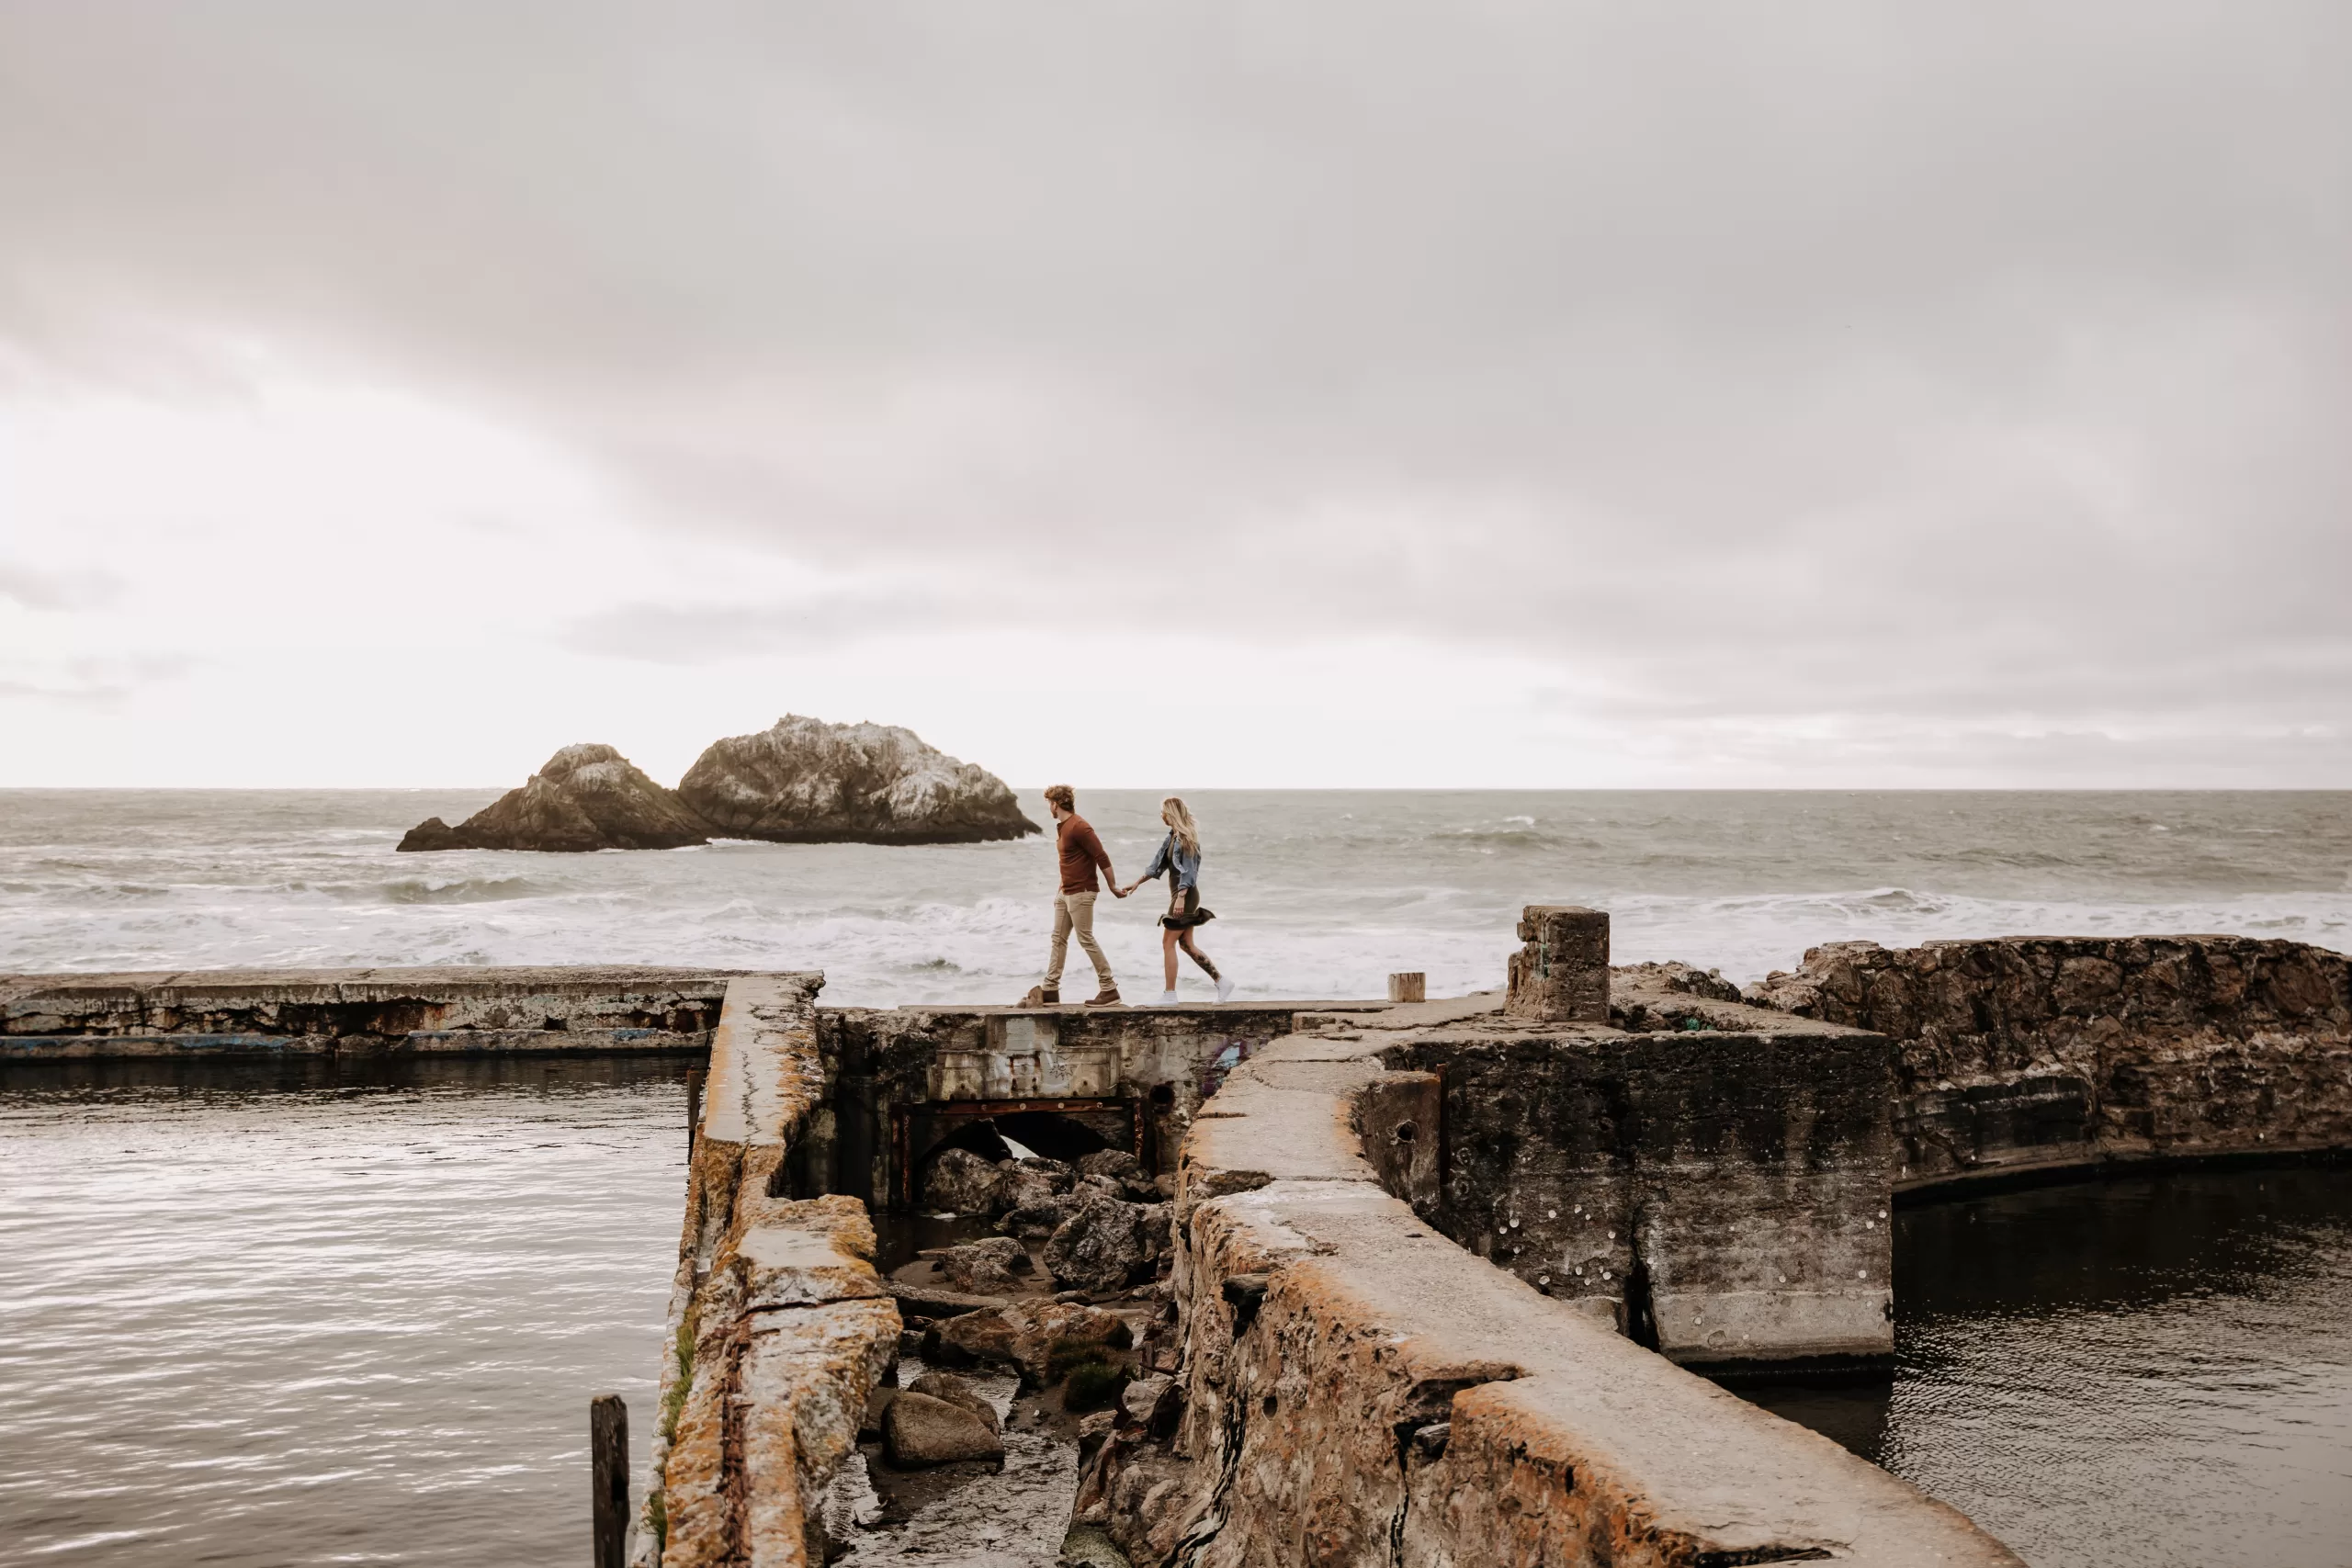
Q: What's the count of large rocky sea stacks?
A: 2